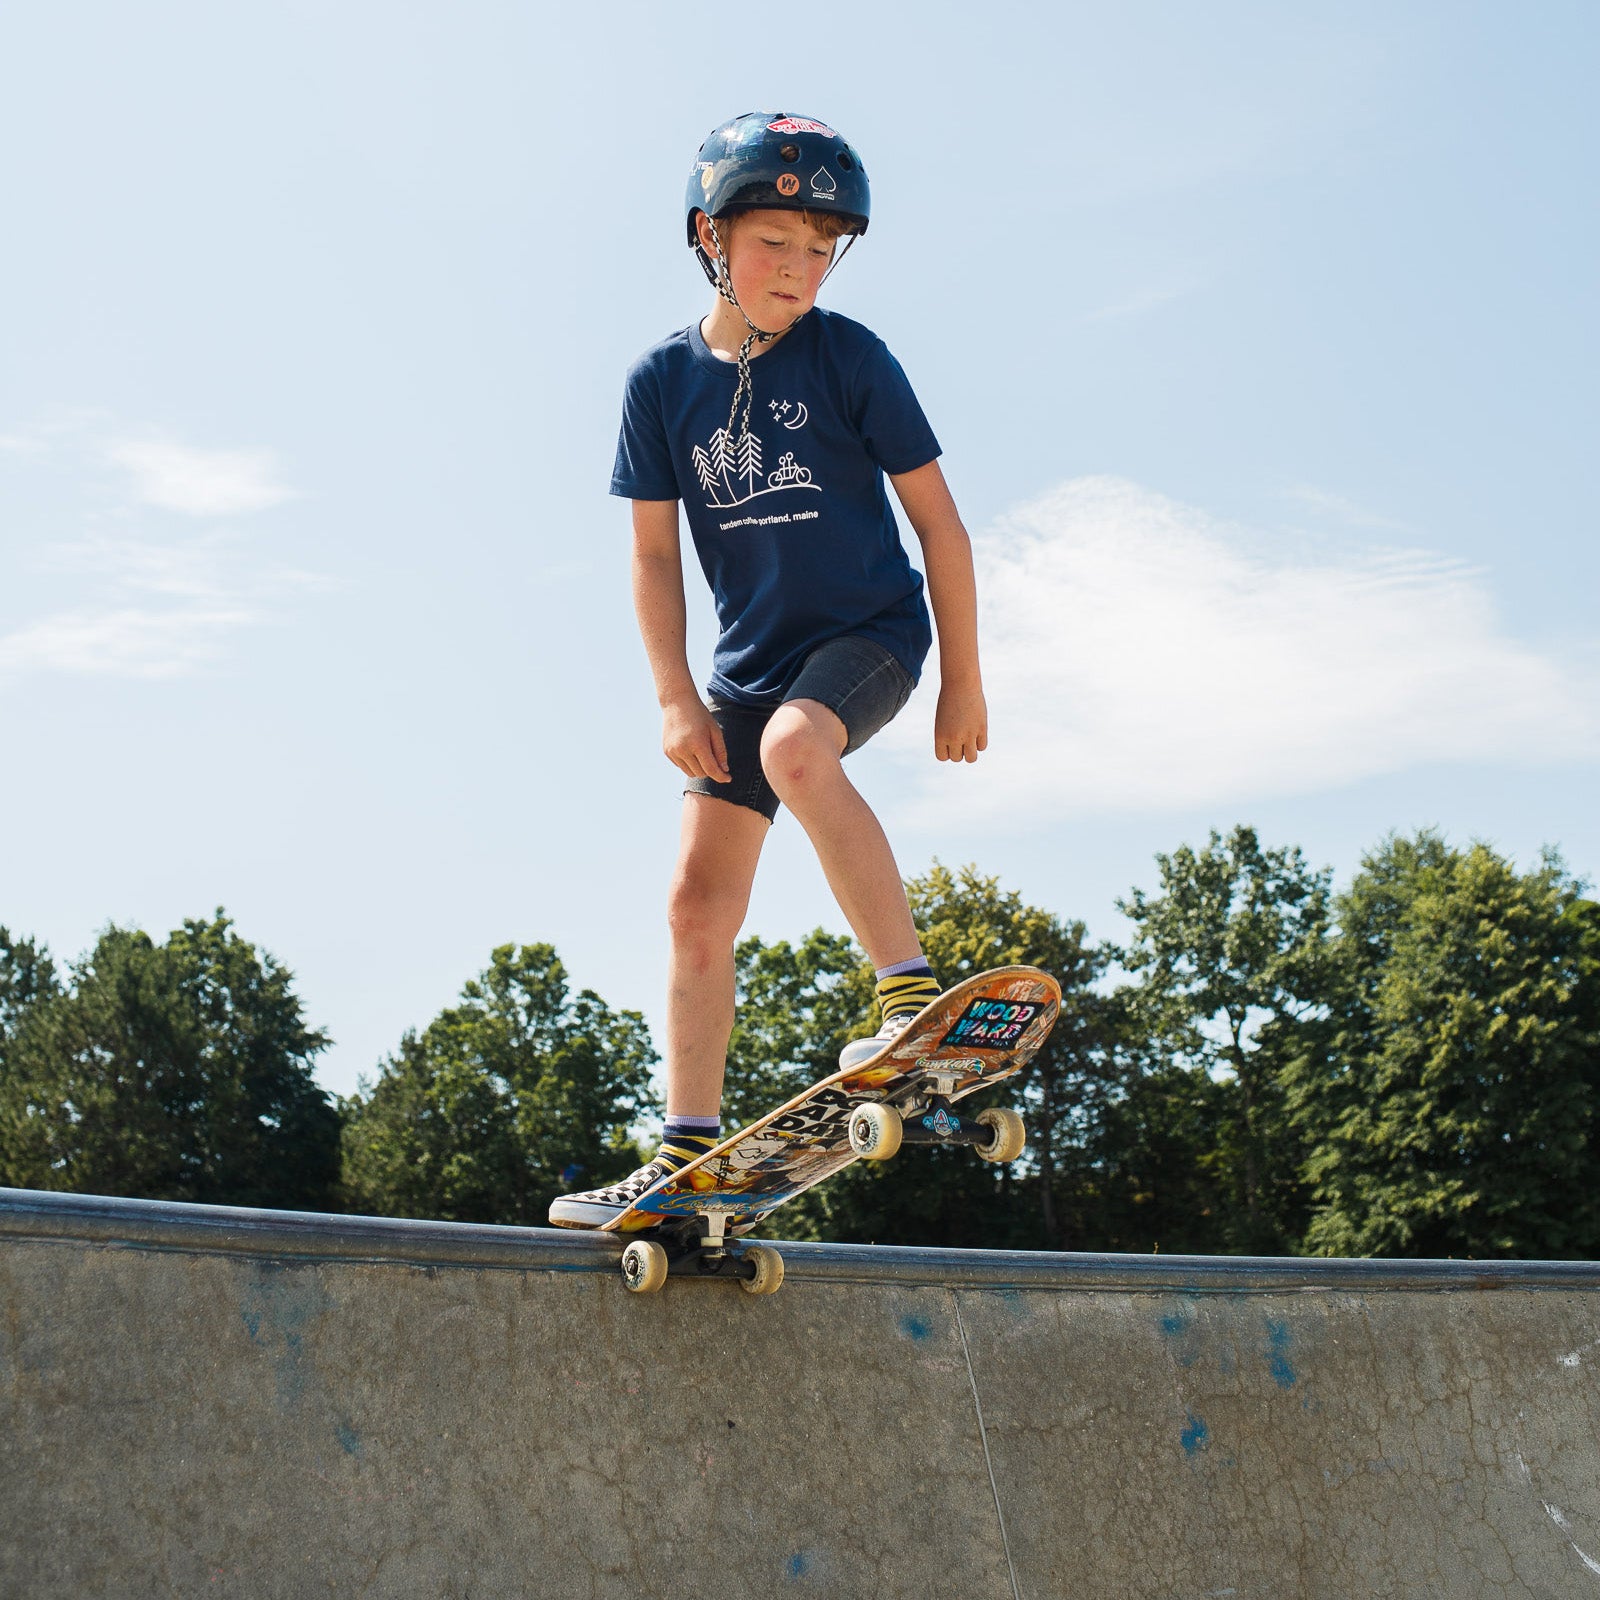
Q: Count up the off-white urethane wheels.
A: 4